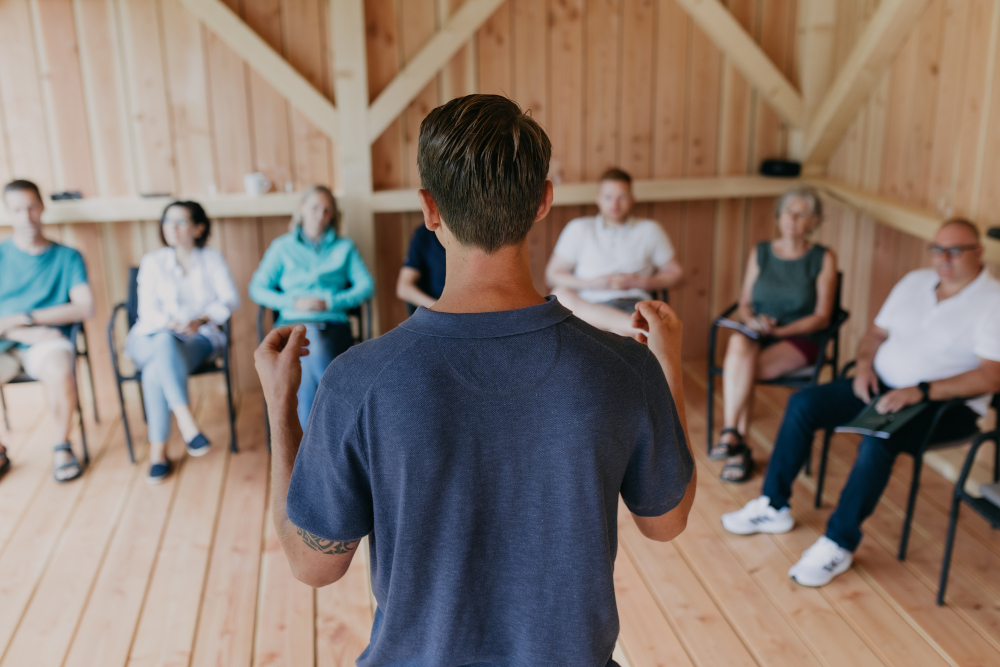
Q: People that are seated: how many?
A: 7